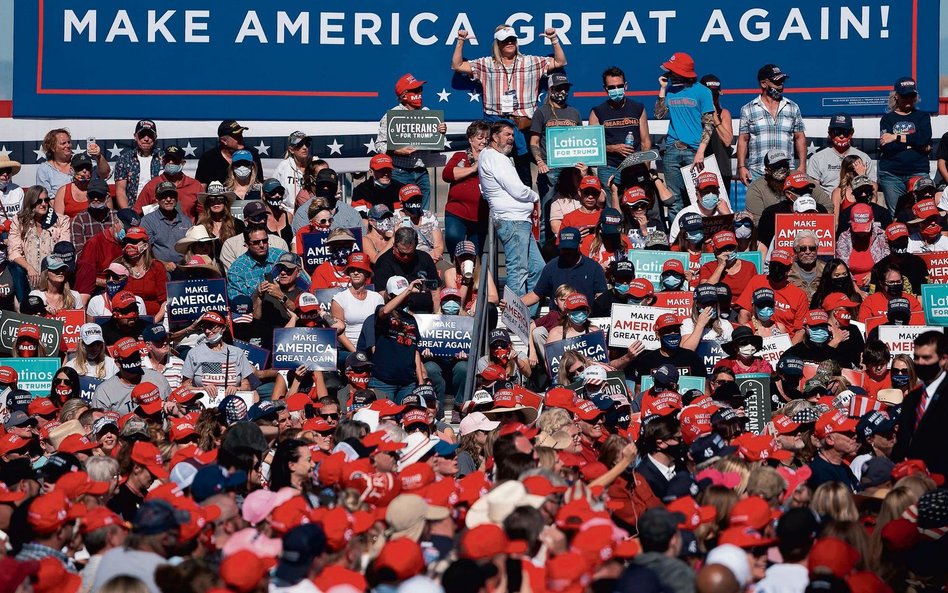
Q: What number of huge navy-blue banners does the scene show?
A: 1